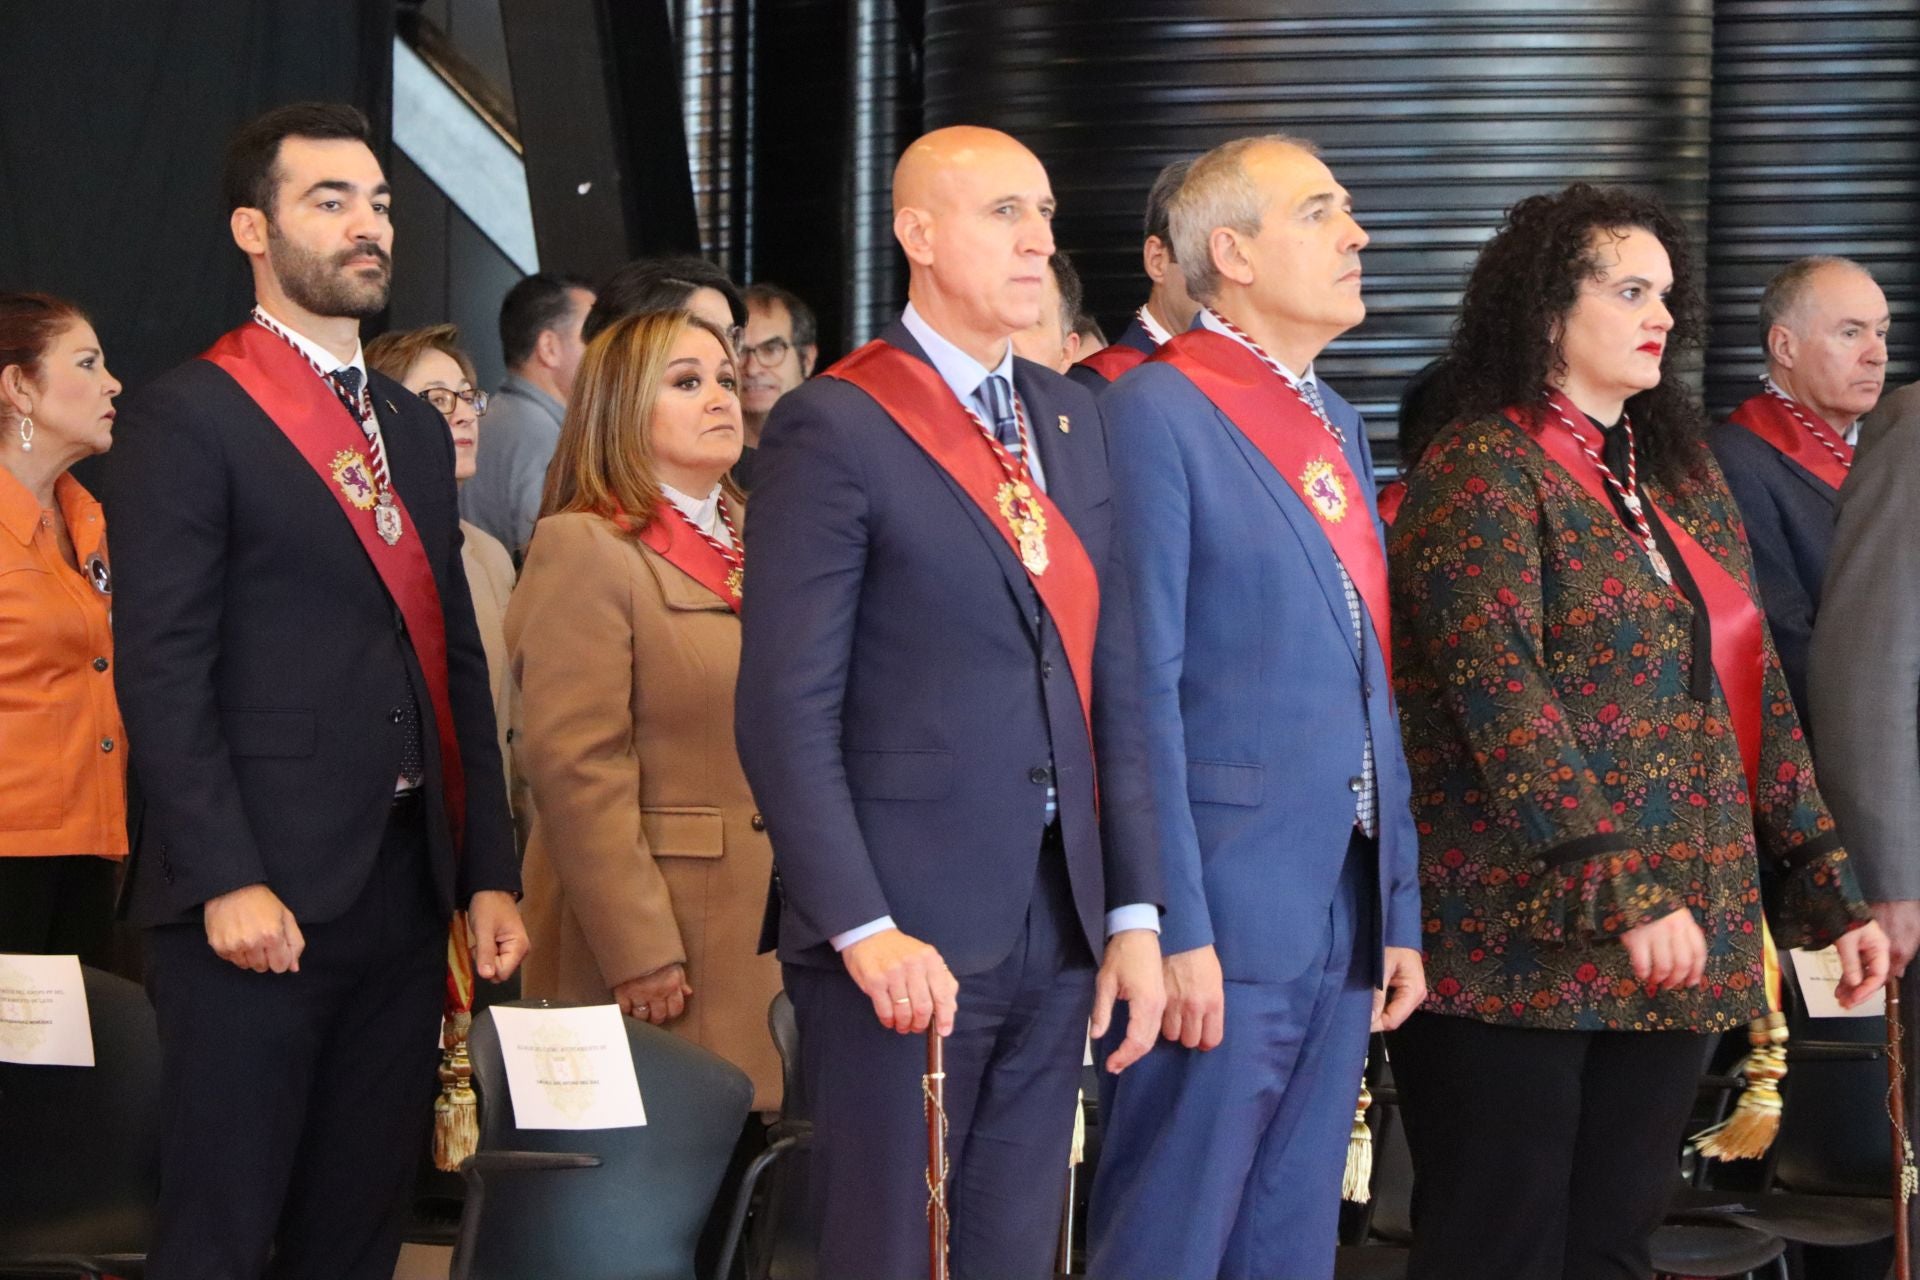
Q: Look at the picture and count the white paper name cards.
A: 3